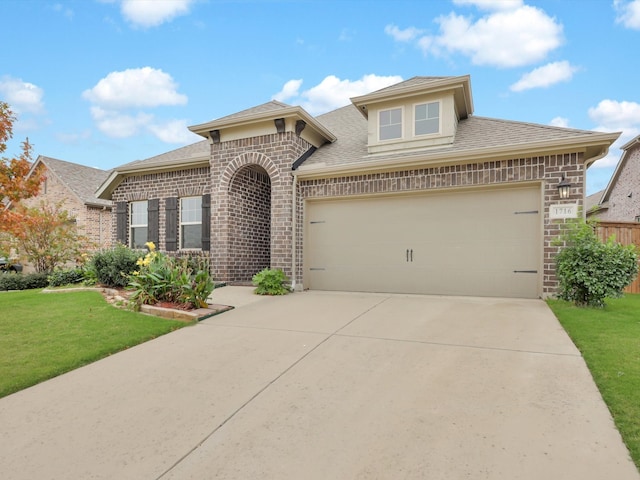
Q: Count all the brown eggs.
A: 0